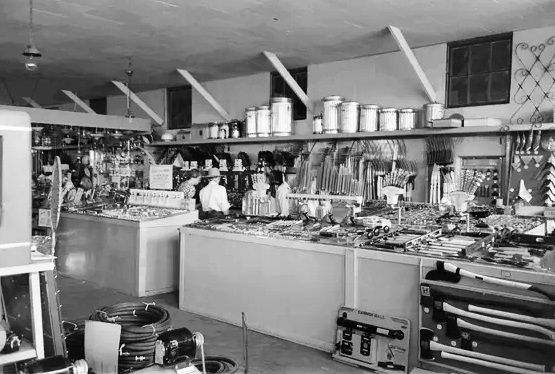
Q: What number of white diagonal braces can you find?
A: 6